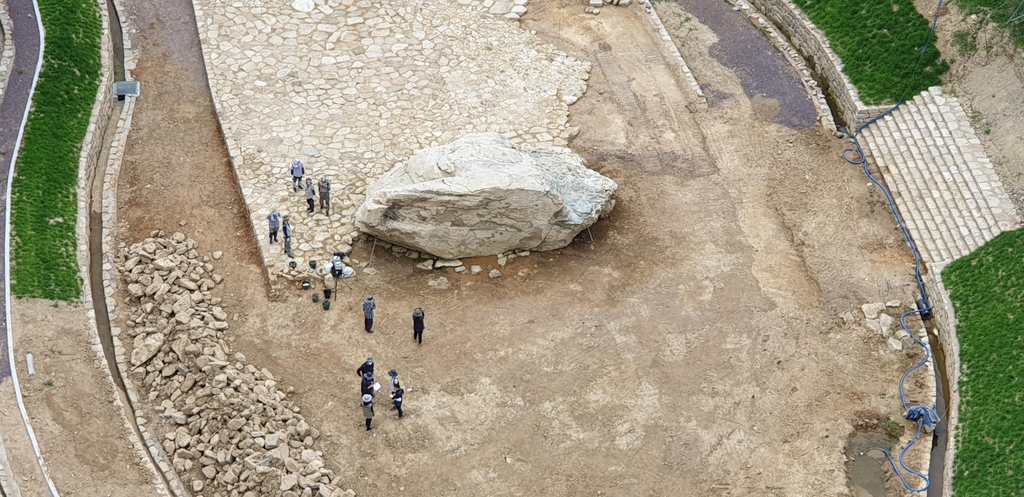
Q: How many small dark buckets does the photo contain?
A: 6